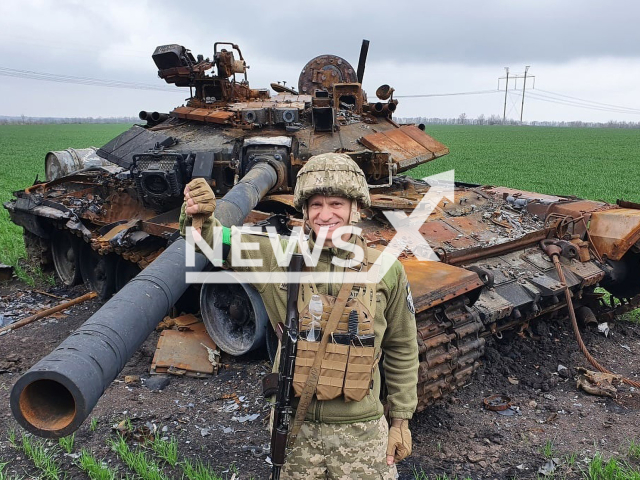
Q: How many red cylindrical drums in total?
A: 0